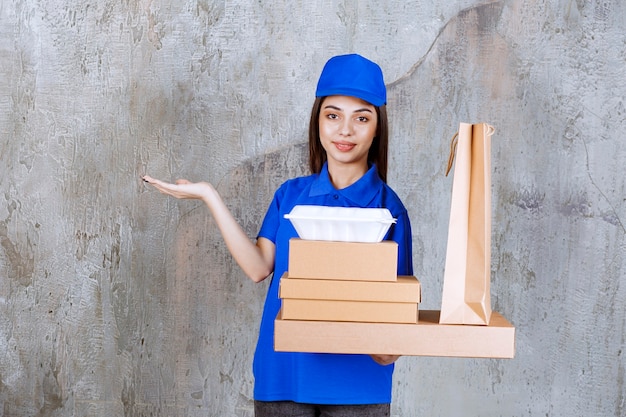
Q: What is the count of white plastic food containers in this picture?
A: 1